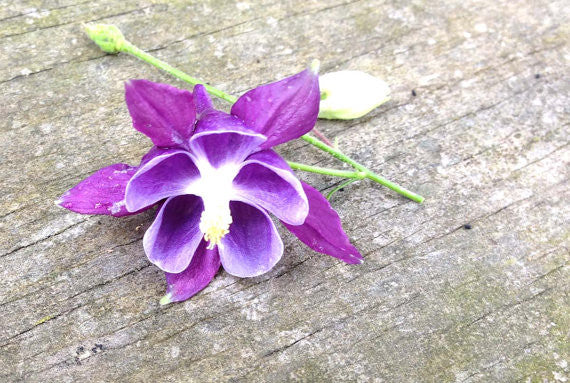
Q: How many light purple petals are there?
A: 5